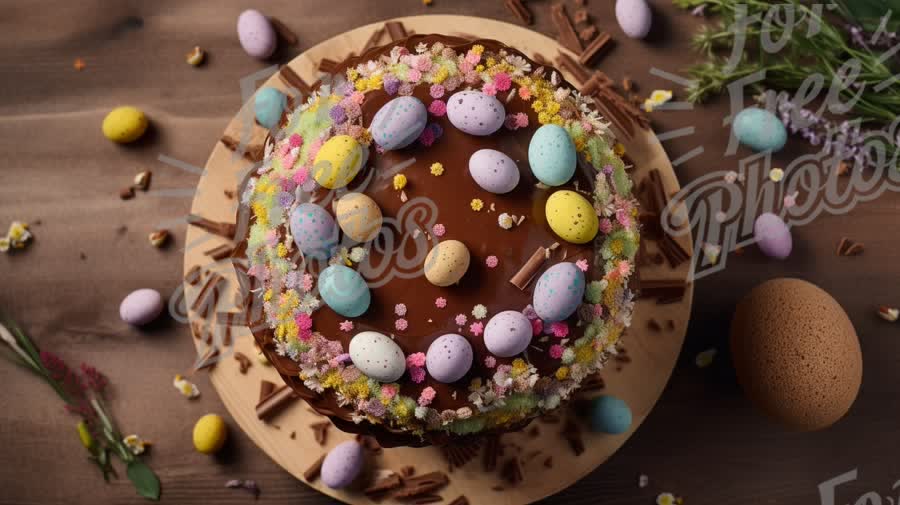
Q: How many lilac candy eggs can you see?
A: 12